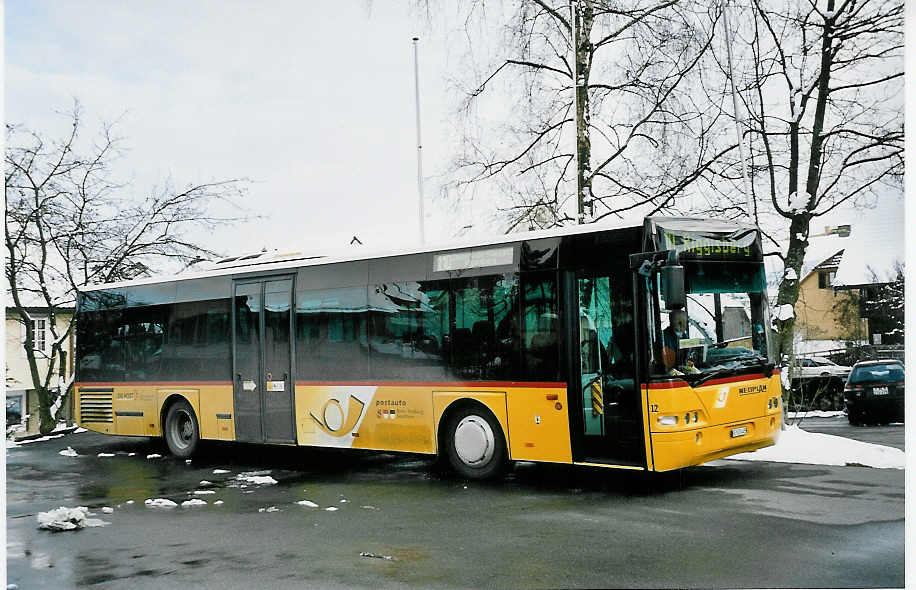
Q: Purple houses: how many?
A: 0